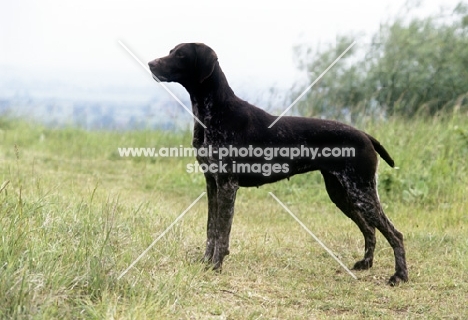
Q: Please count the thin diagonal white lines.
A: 4